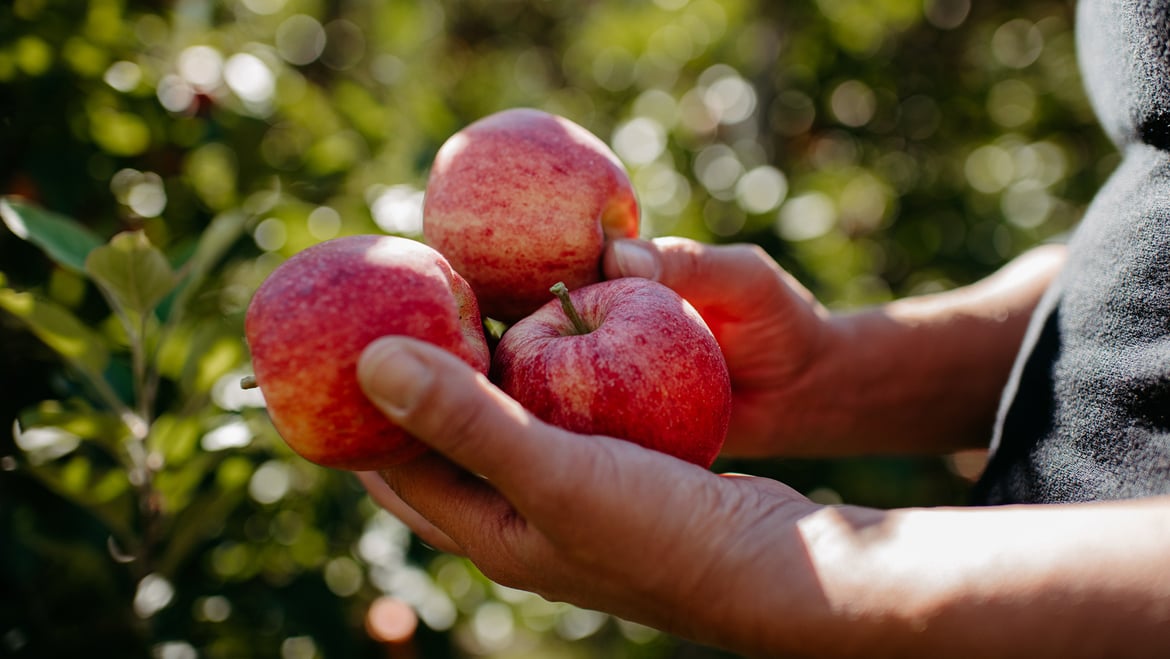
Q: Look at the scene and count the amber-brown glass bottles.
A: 0